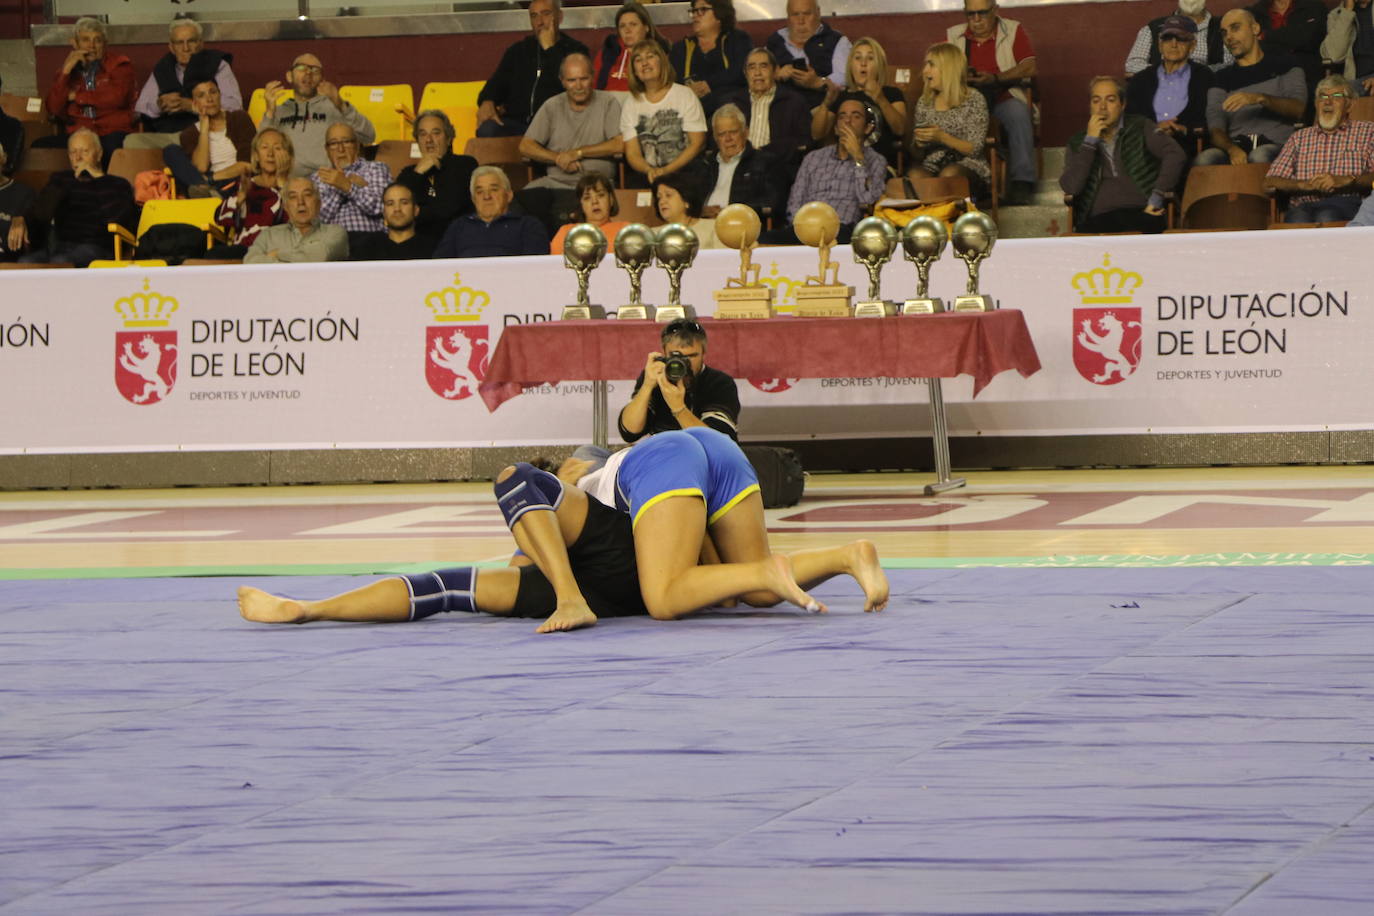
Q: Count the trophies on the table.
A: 8